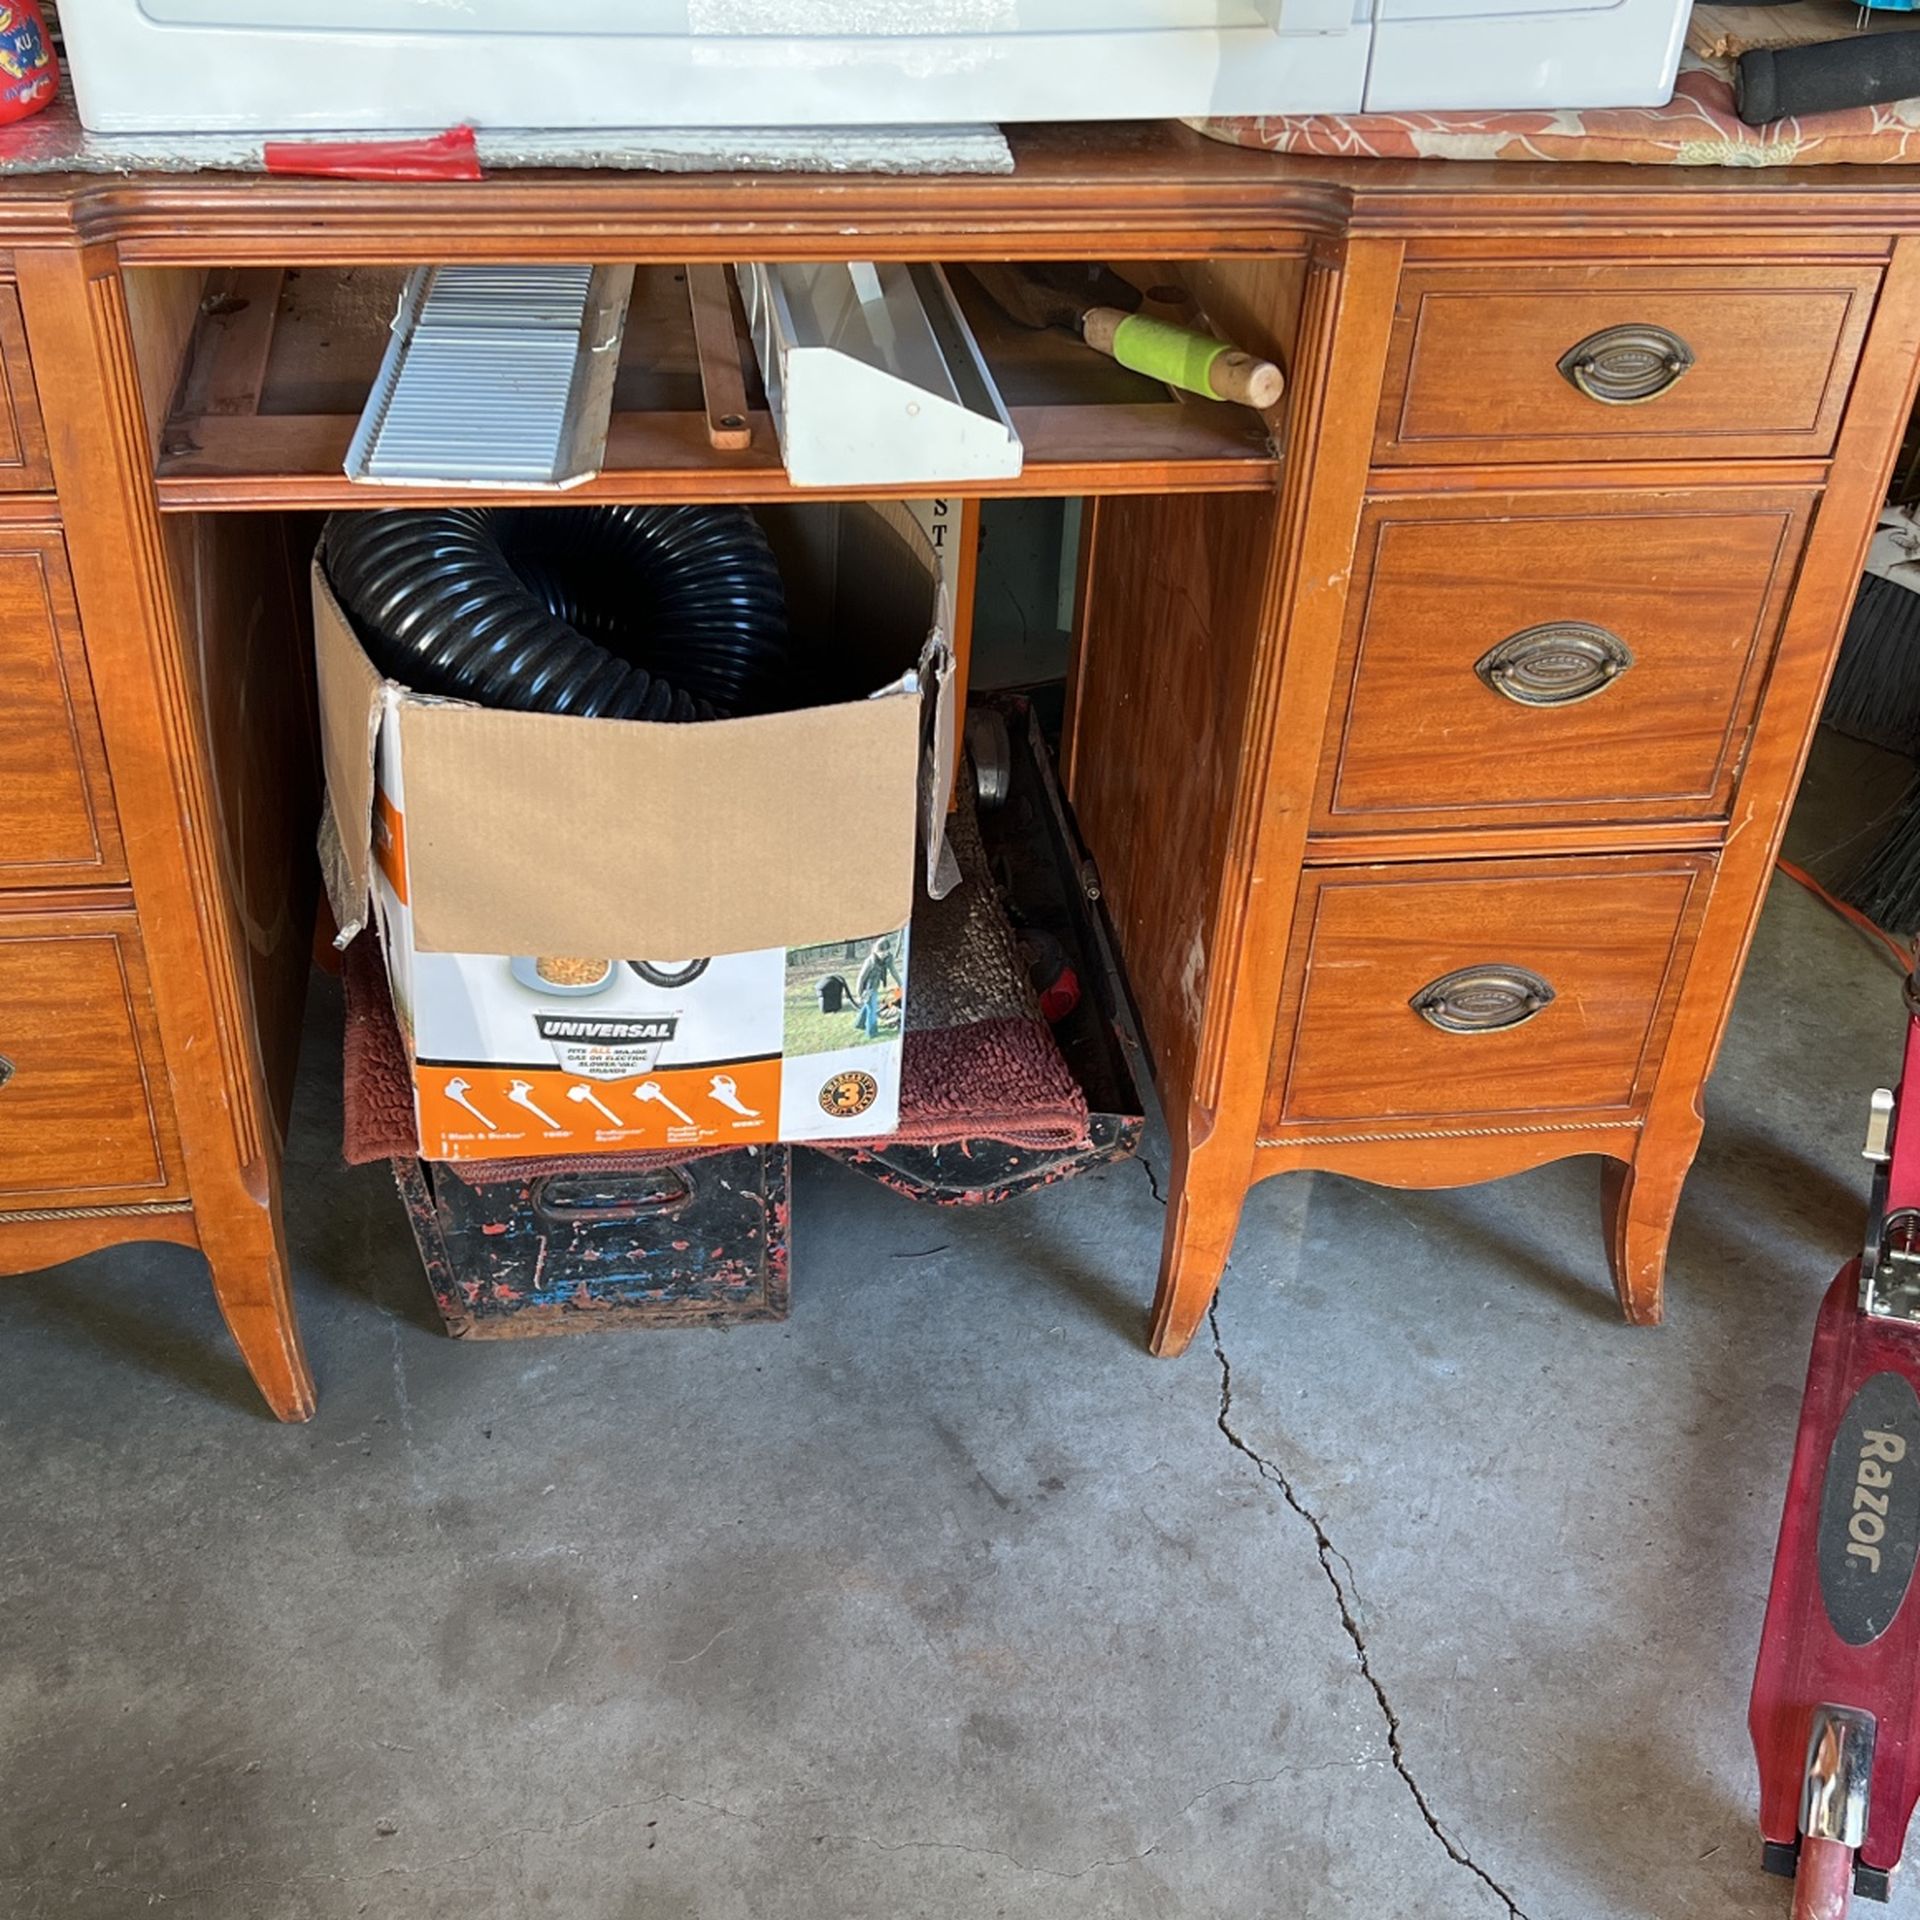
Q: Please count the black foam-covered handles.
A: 1